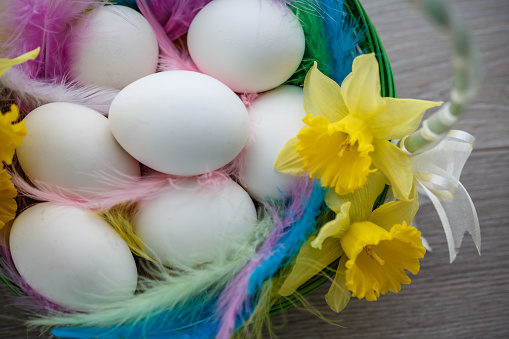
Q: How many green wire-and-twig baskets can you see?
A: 1